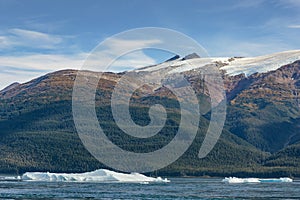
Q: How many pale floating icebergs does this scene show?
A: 2